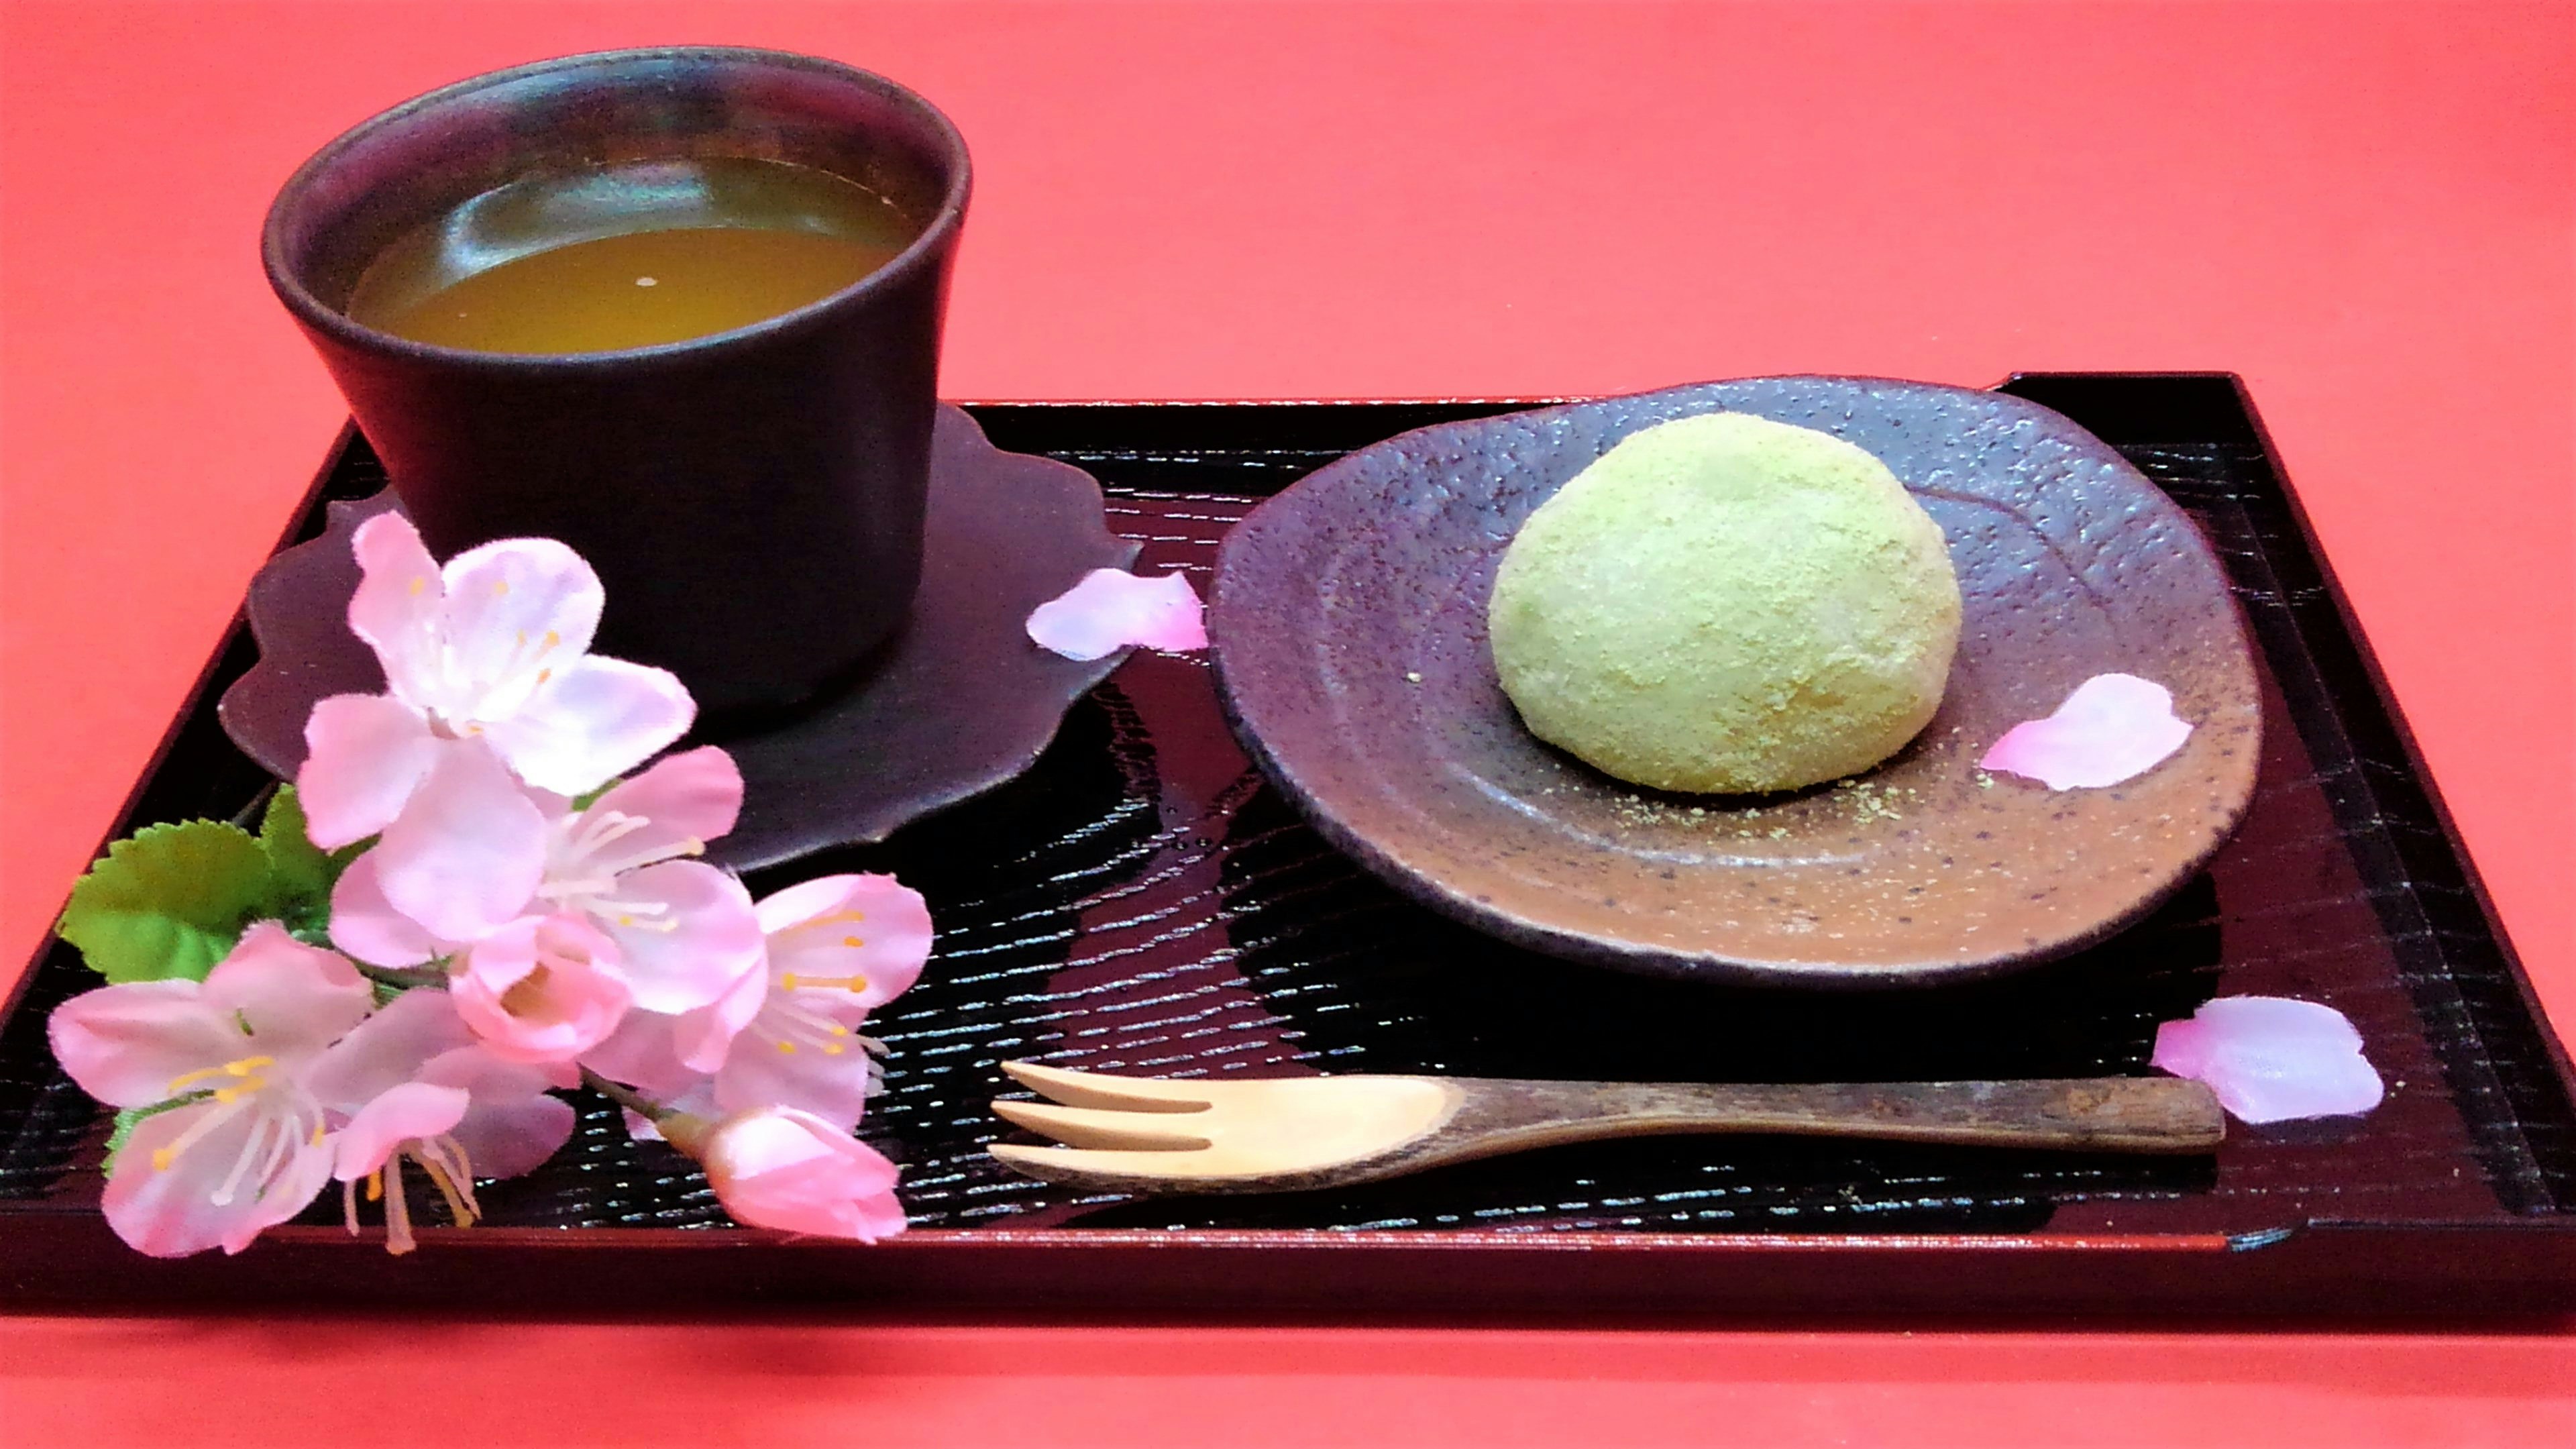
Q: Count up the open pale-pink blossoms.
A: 5